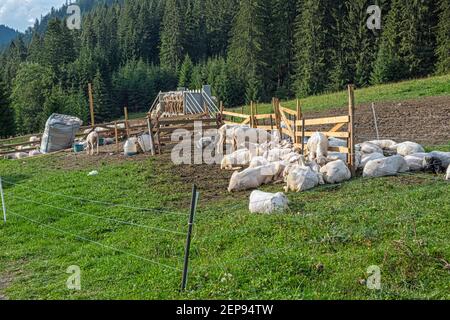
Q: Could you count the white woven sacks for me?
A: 1